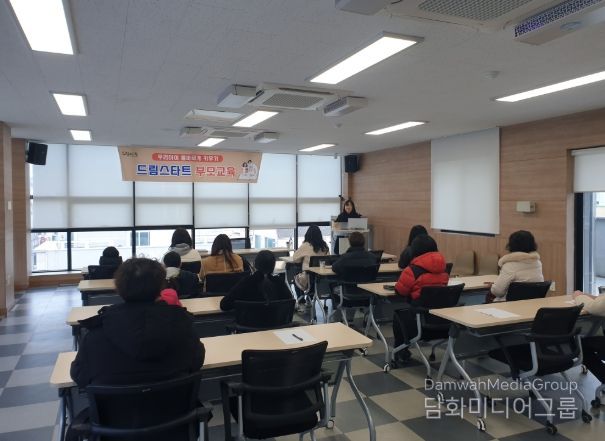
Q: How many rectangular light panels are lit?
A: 9